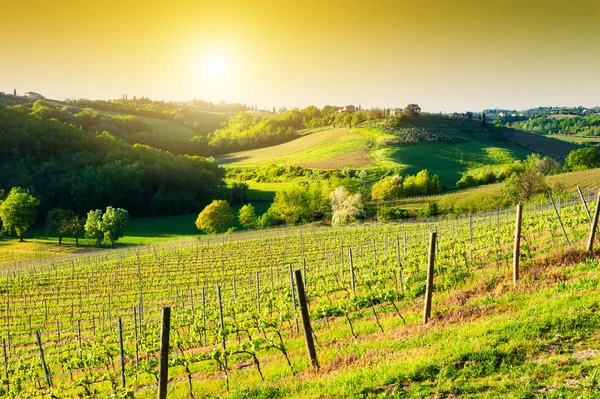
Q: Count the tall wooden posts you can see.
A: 5